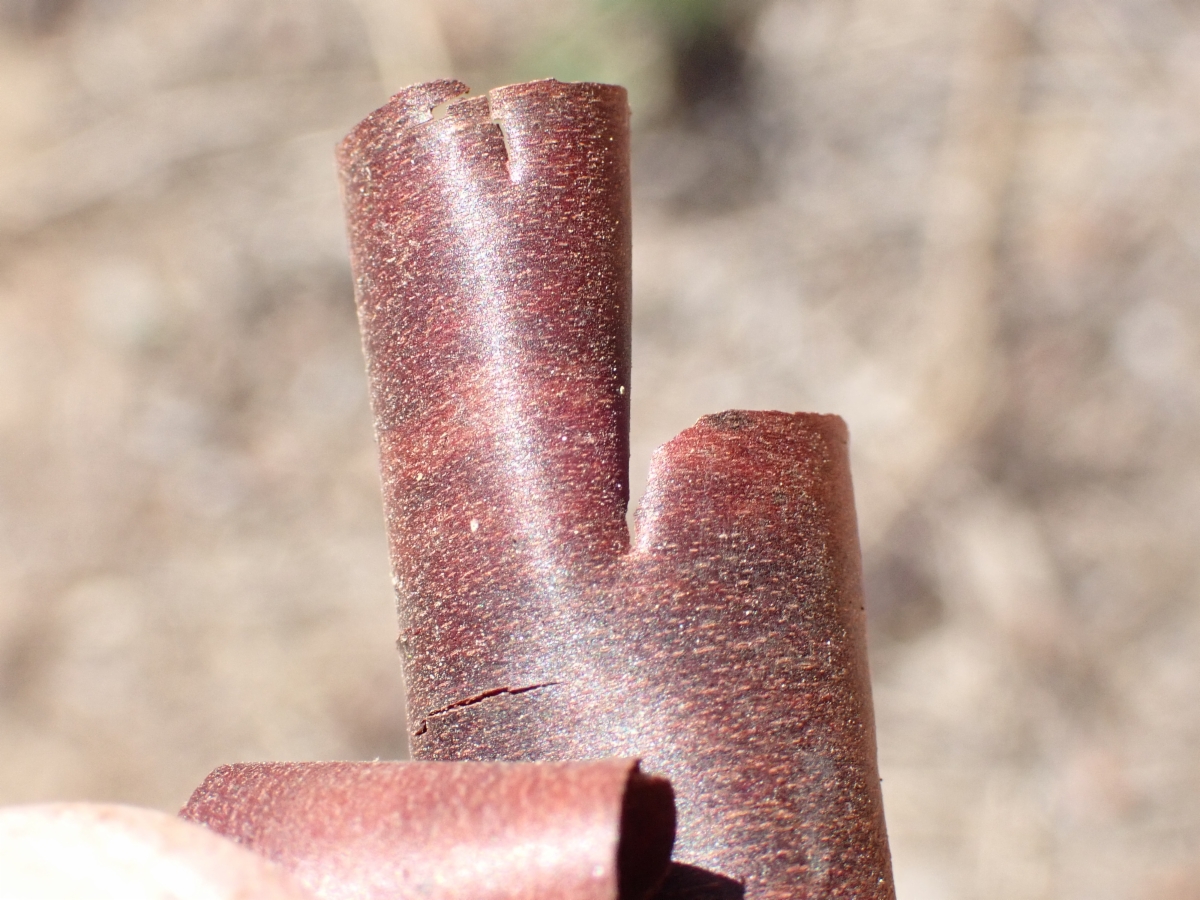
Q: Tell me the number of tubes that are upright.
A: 2